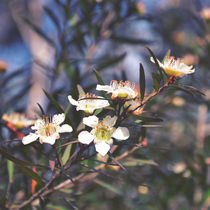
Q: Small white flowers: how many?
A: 5